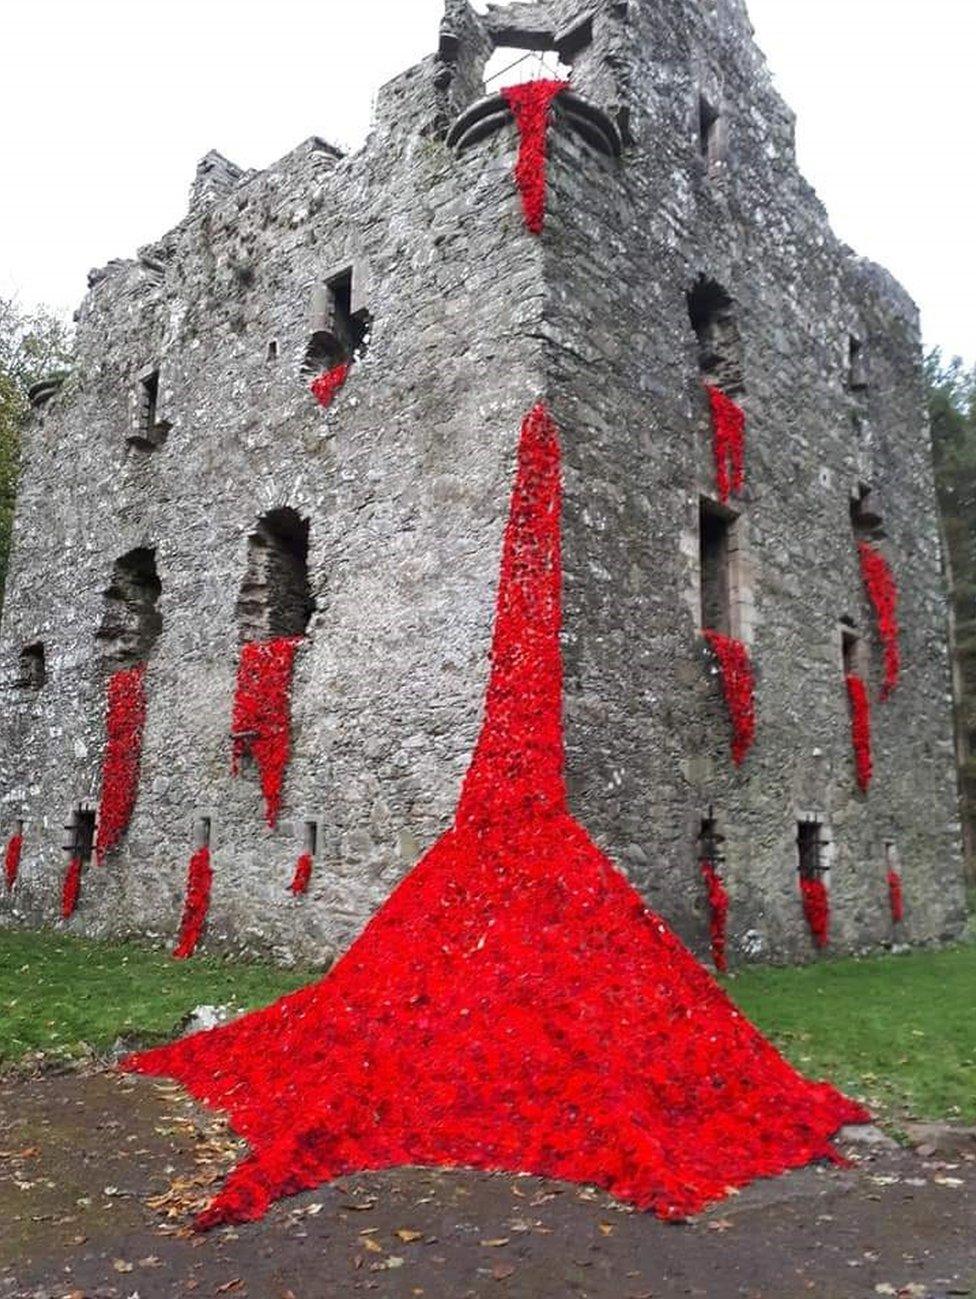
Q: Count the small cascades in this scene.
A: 15